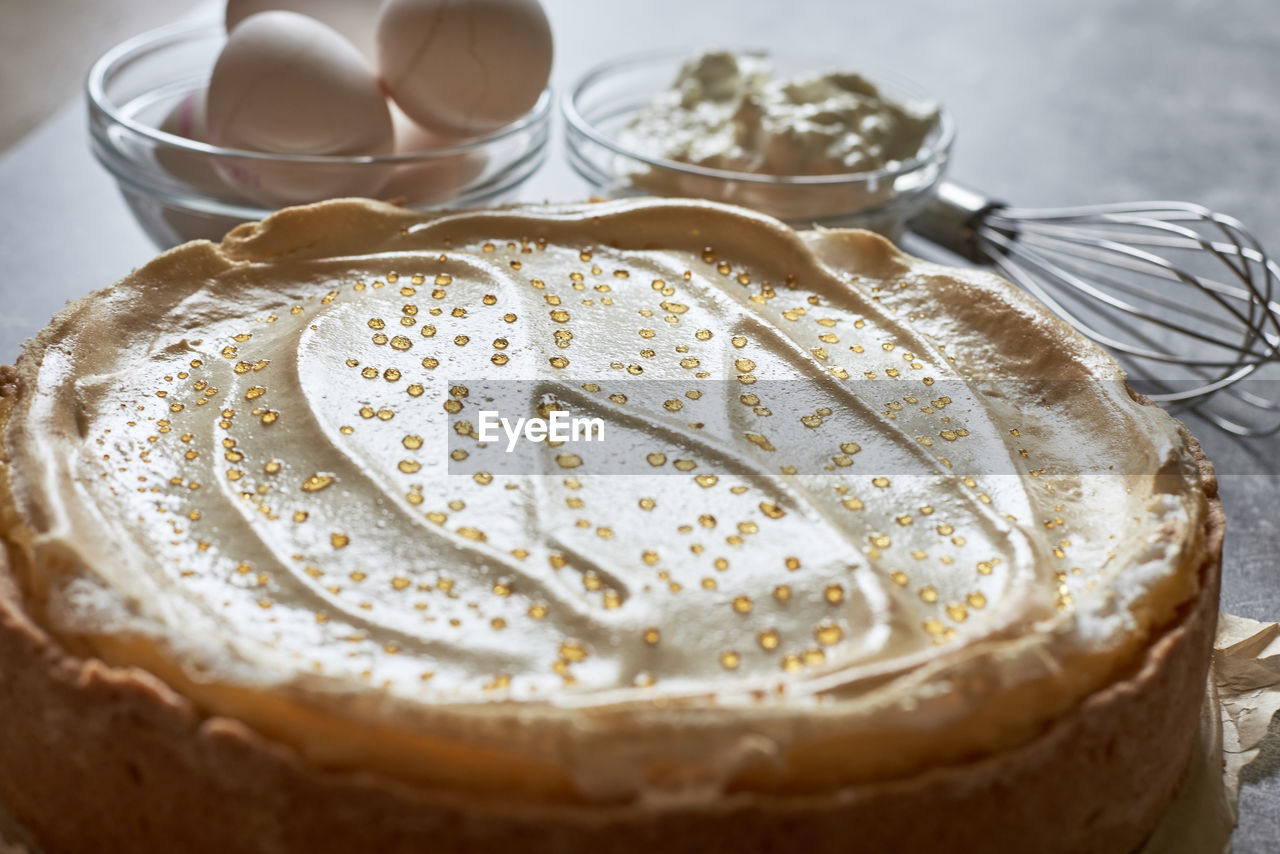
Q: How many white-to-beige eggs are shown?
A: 5